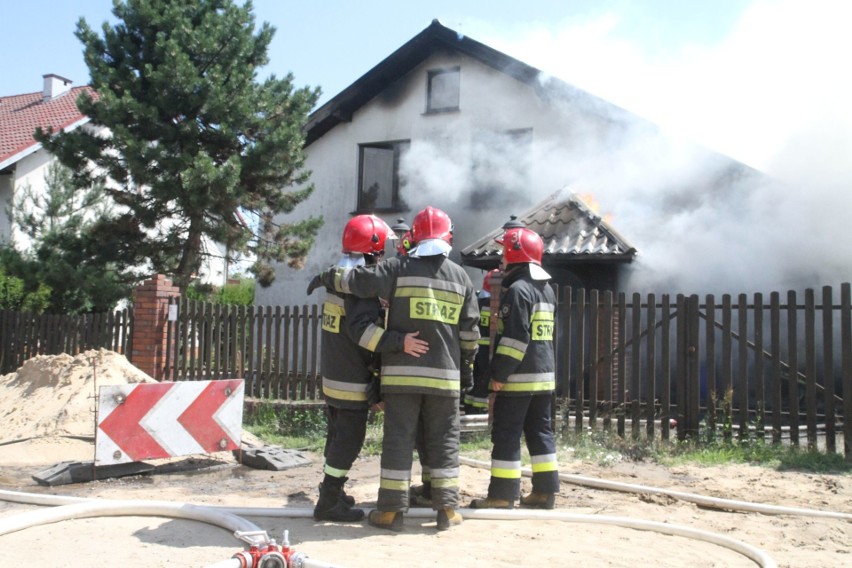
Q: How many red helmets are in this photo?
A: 5